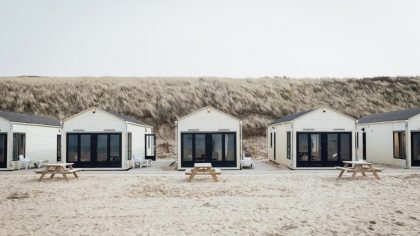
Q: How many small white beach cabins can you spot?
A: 5